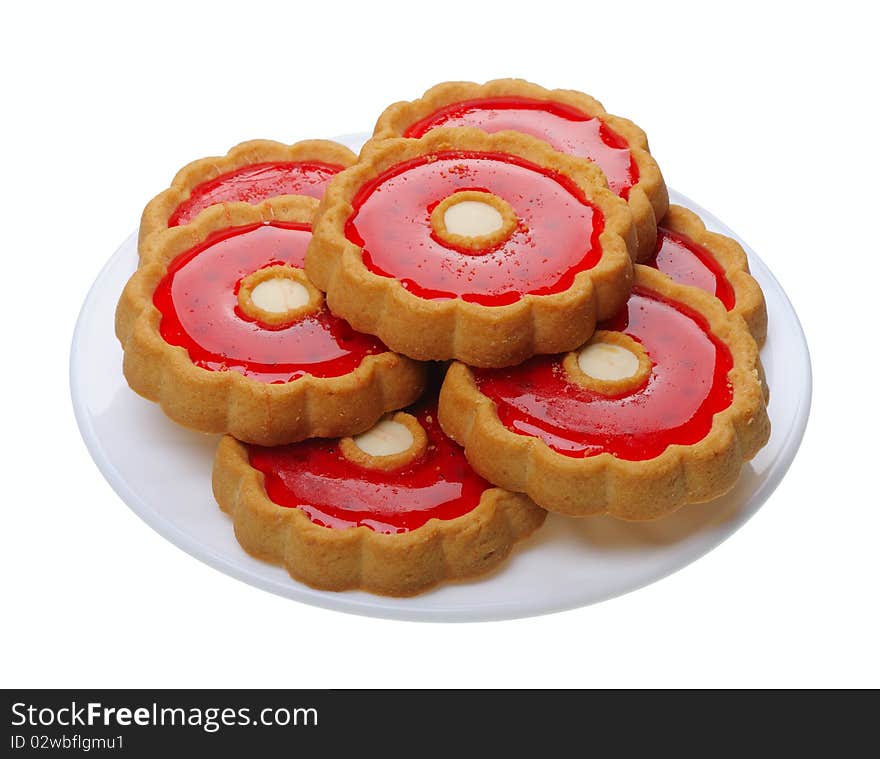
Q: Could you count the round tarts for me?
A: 7